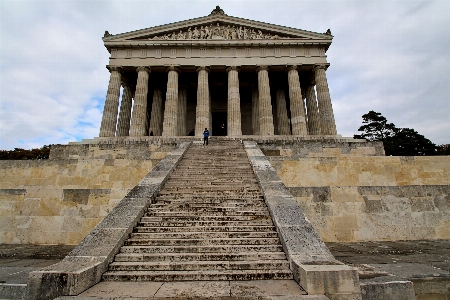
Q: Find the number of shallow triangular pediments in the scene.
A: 1